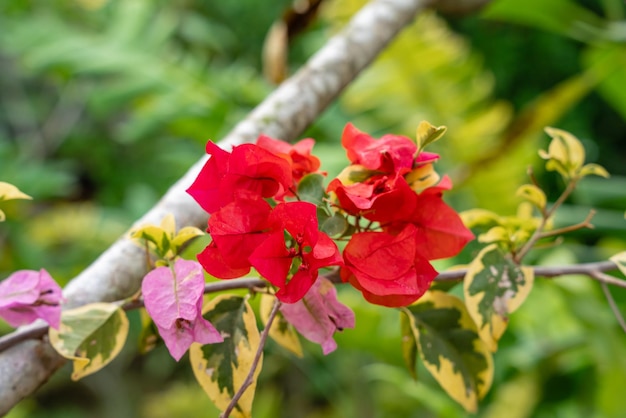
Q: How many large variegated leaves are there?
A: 4